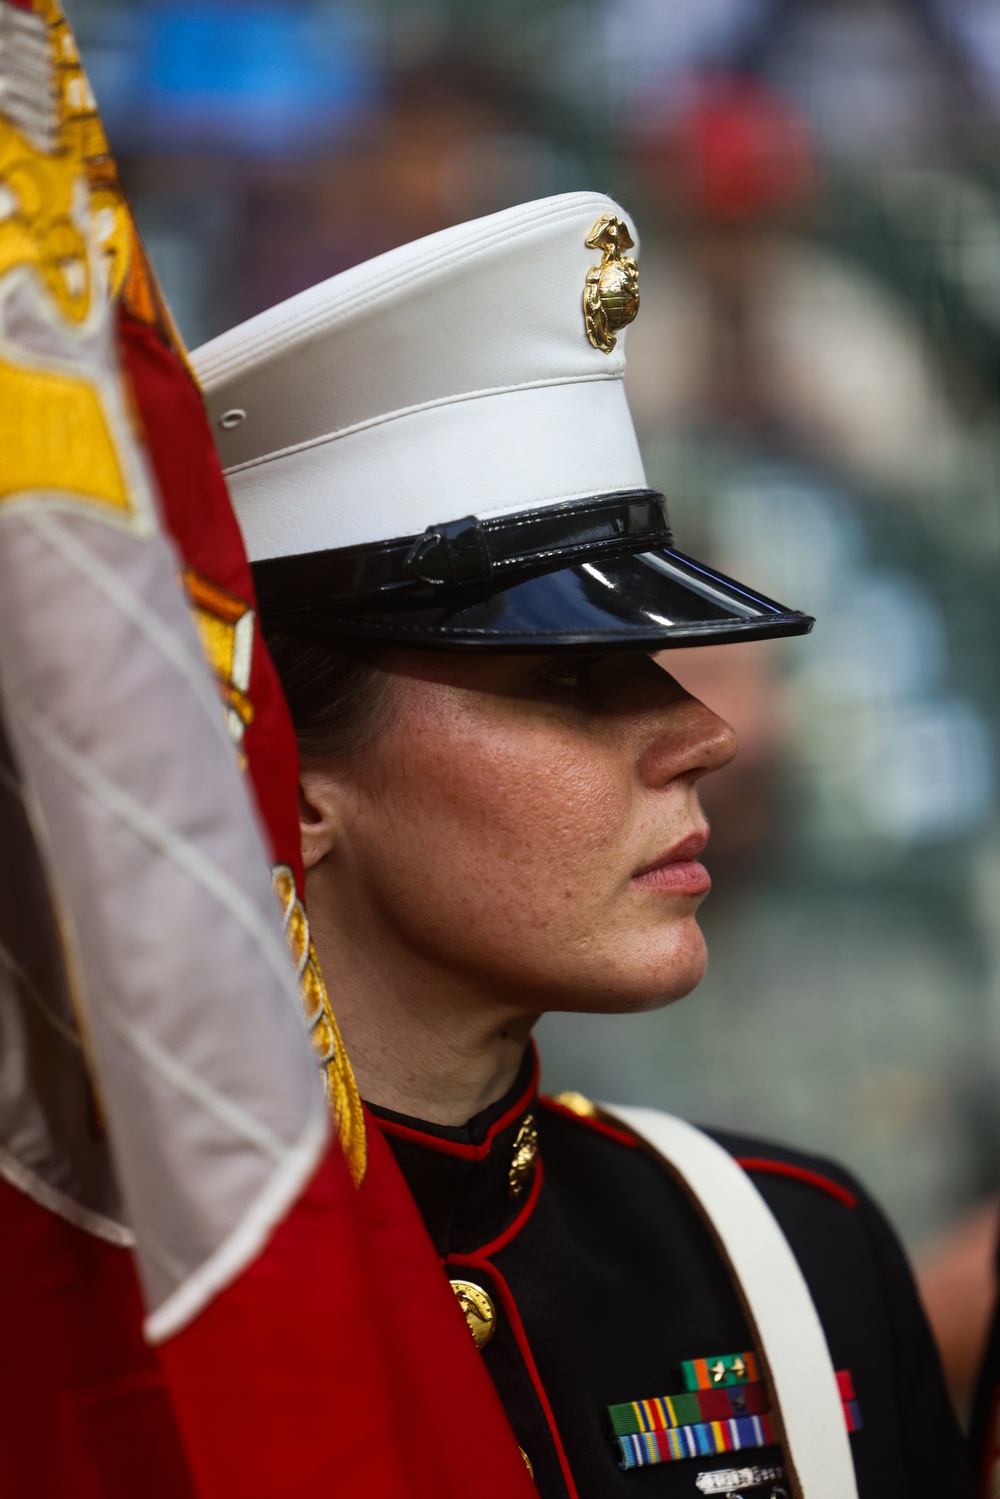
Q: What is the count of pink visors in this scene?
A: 0